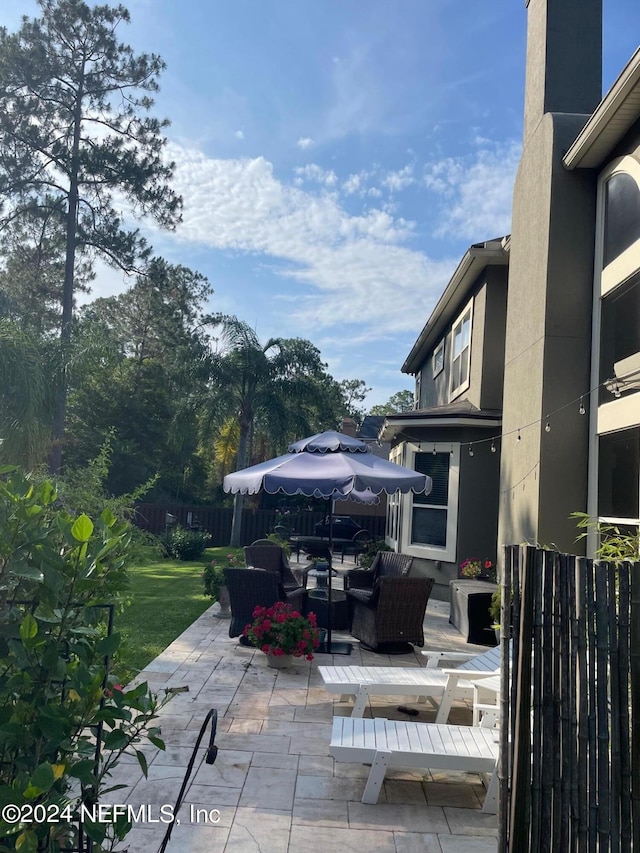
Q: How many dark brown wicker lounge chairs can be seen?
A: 4